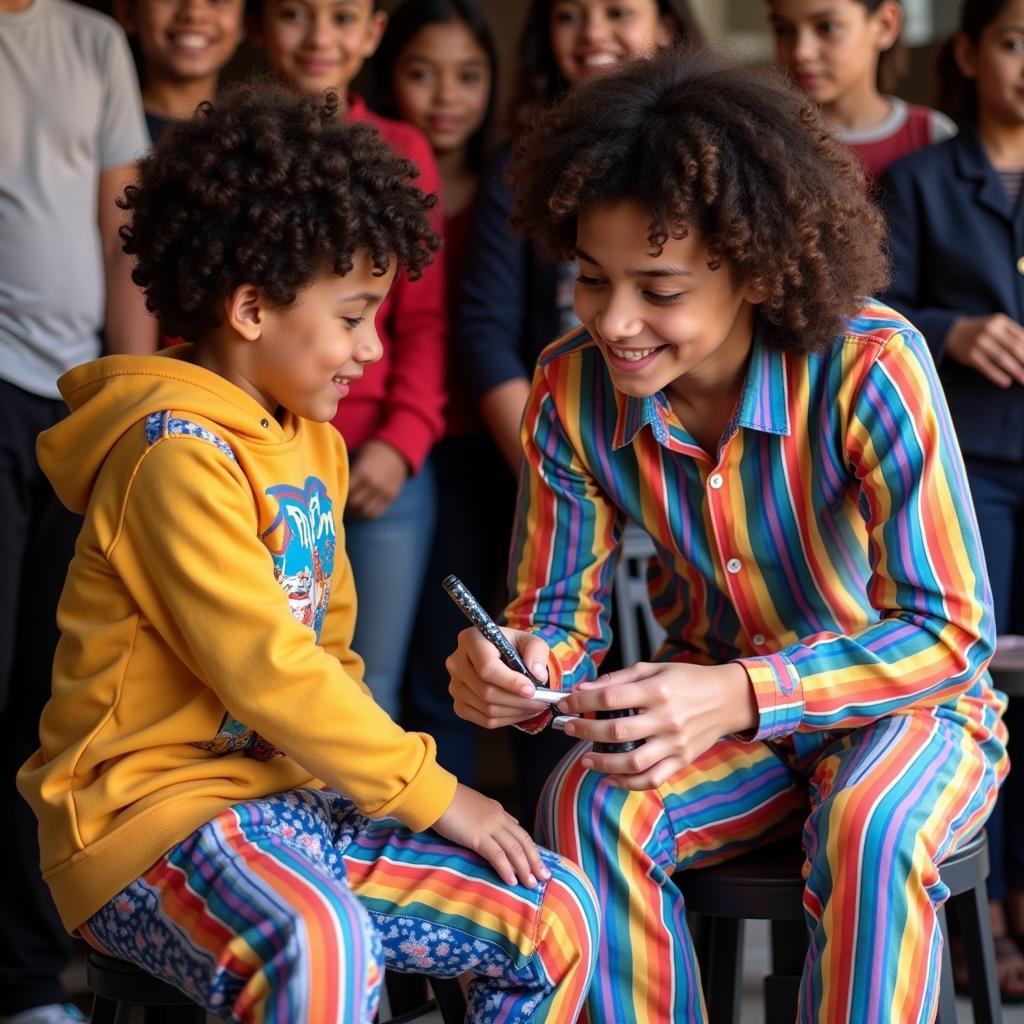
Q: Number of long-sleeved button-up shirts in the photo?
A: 1